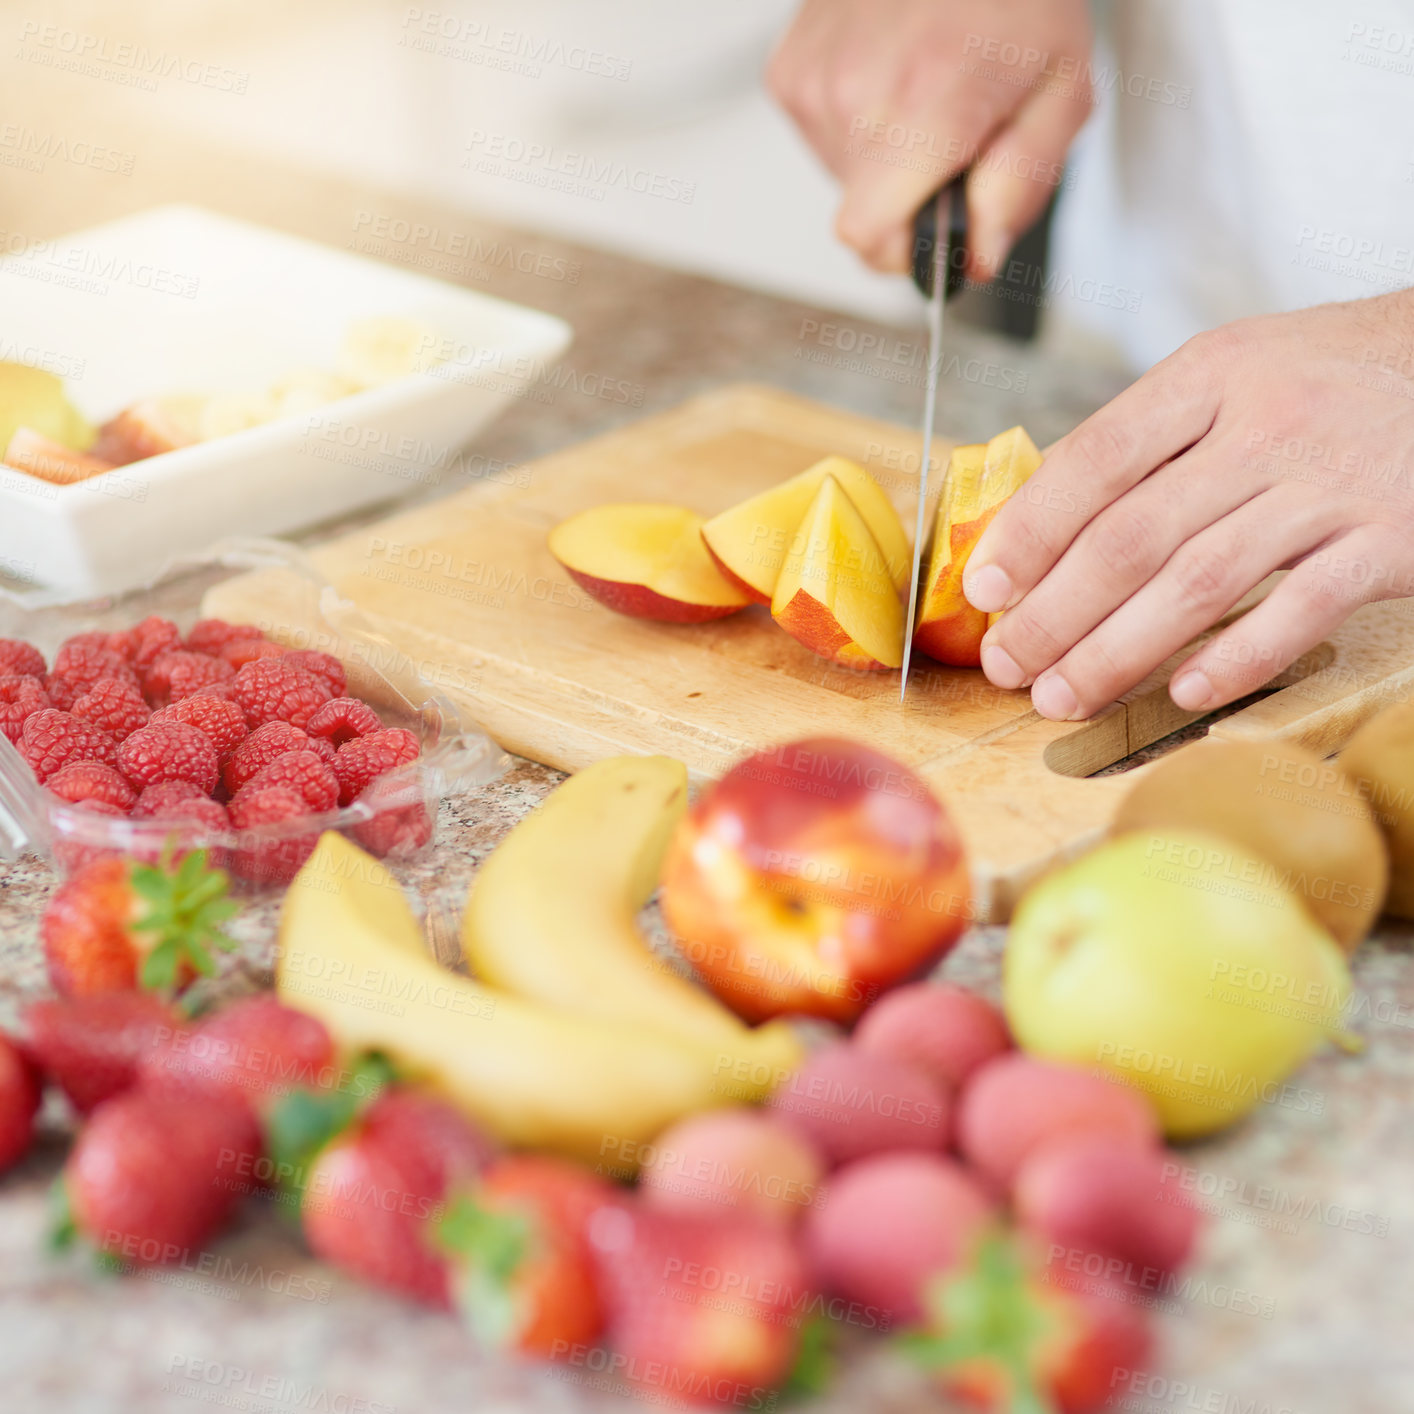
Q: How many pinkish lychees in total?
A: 6